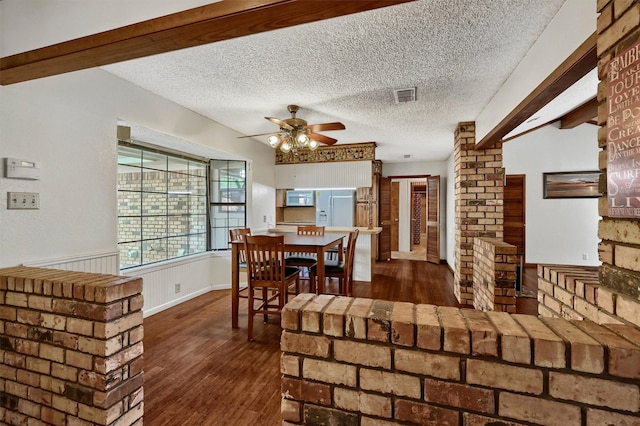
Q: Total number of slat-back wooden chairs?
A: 4